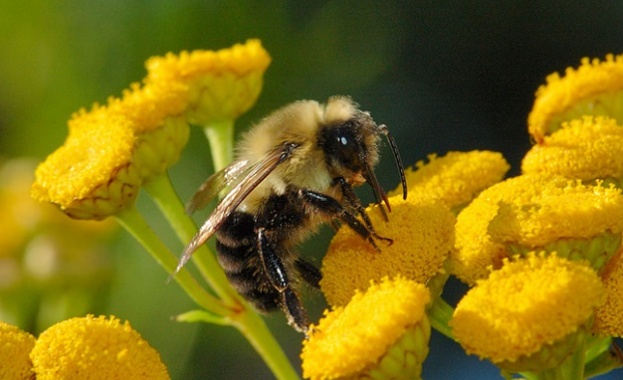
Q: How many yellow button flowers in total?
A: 14